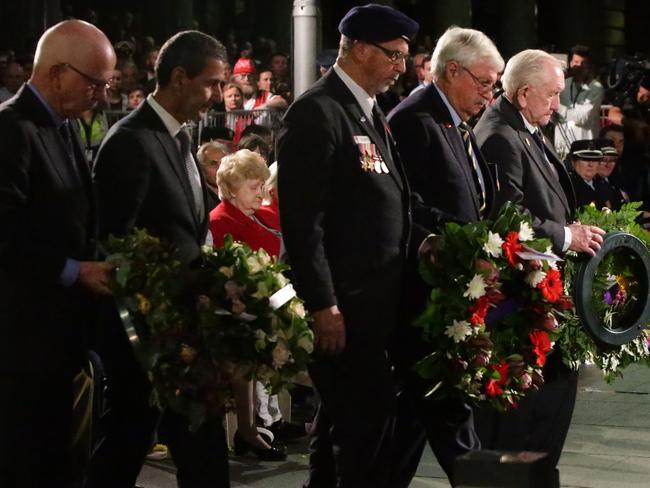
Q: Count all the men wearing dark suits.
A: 5